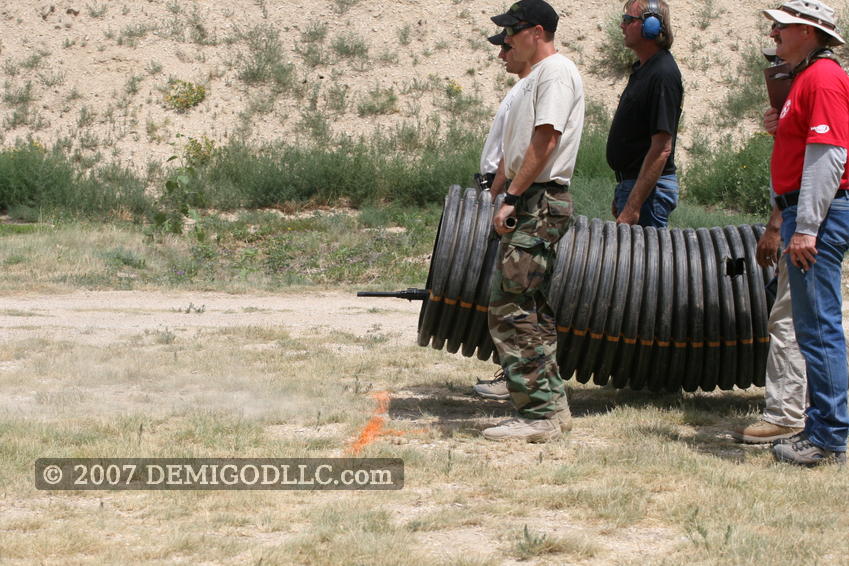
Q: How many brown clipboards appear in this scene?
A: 1